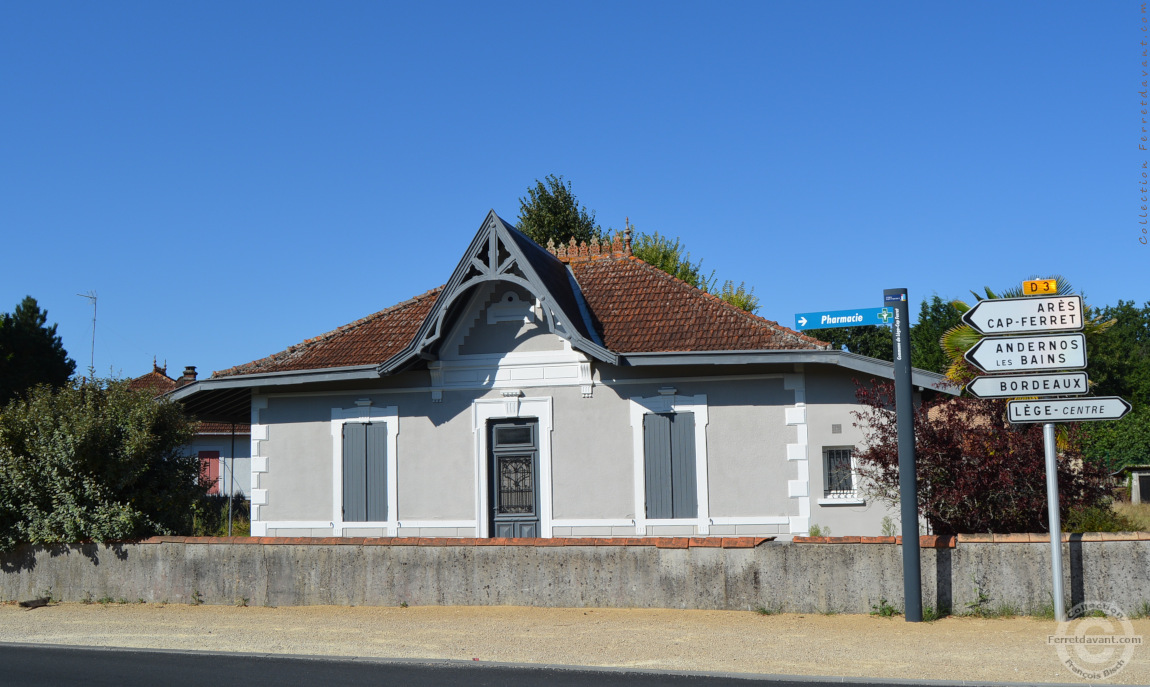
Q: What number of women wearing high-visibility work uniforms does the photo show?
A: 0